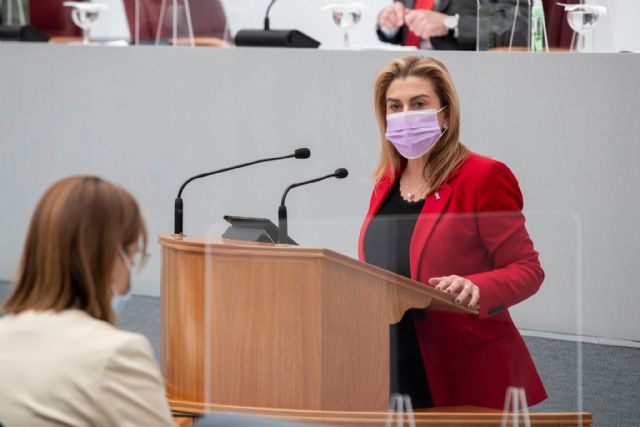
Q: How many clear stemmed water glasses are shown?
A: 3